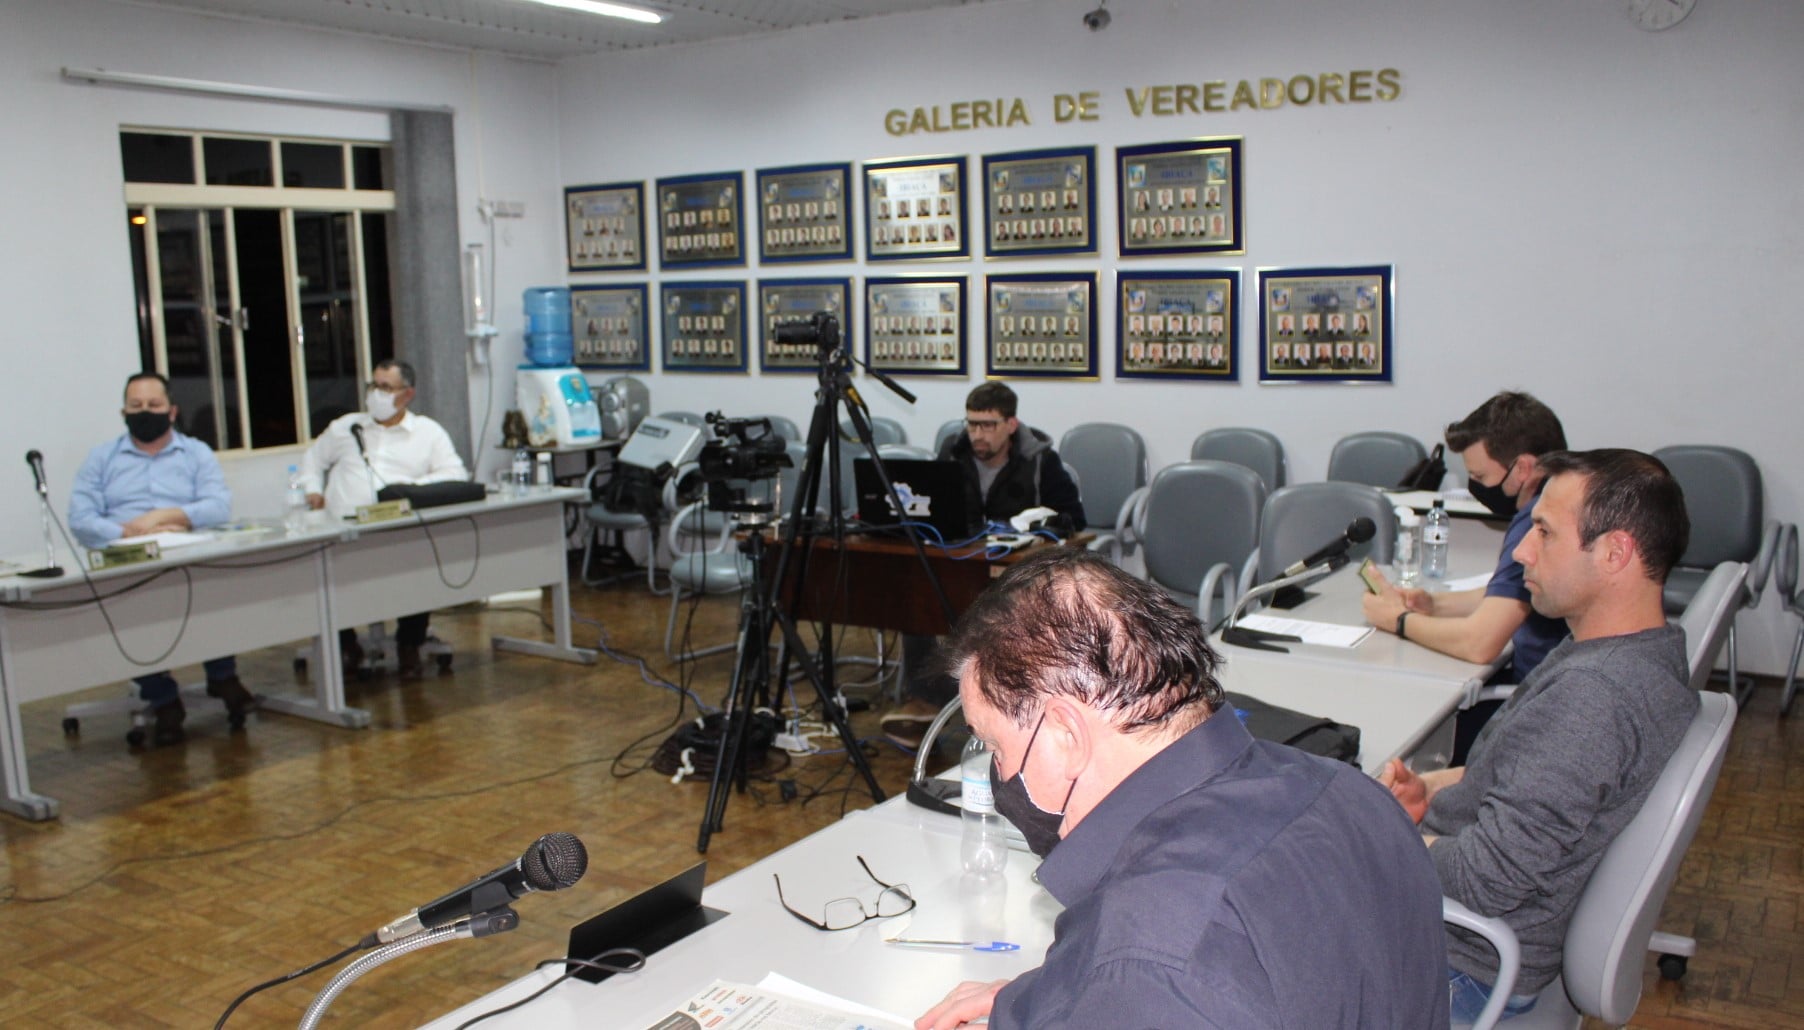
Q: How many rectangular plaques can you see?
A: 13